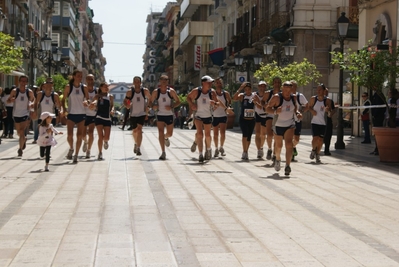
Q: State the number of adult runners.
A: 15